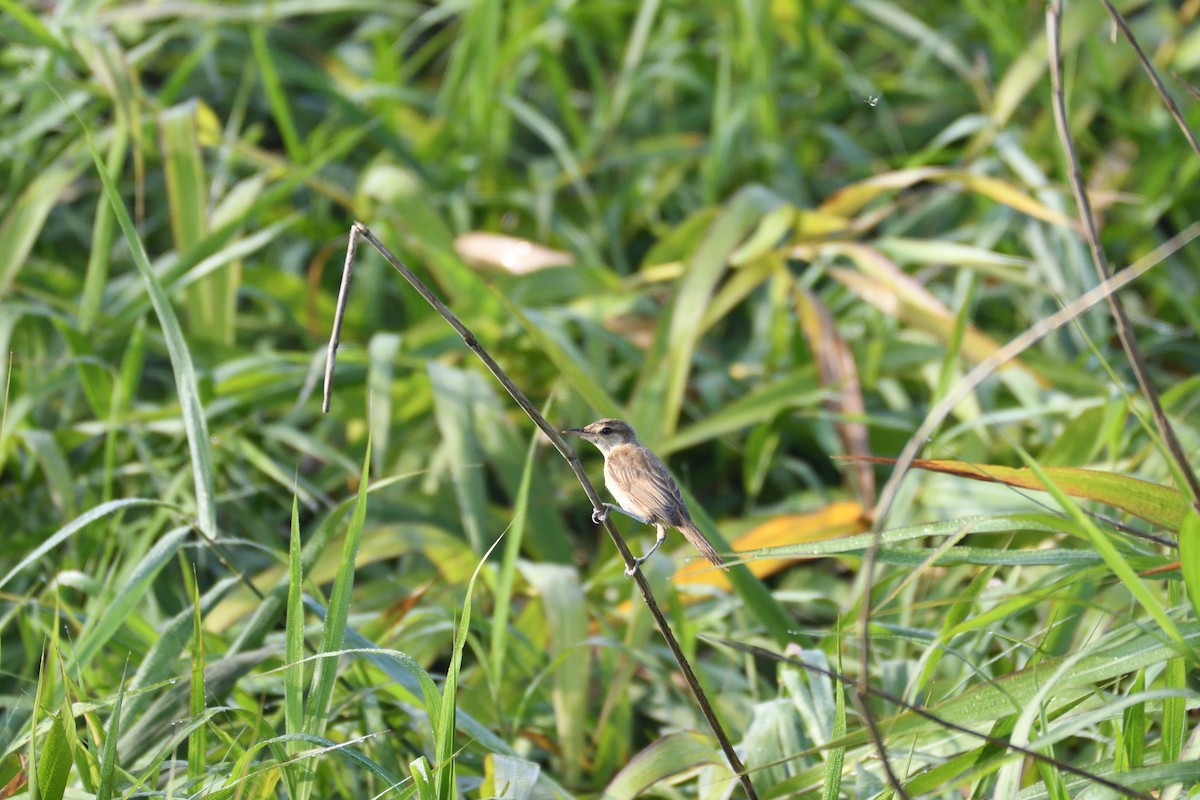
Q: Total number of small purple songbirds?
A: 0